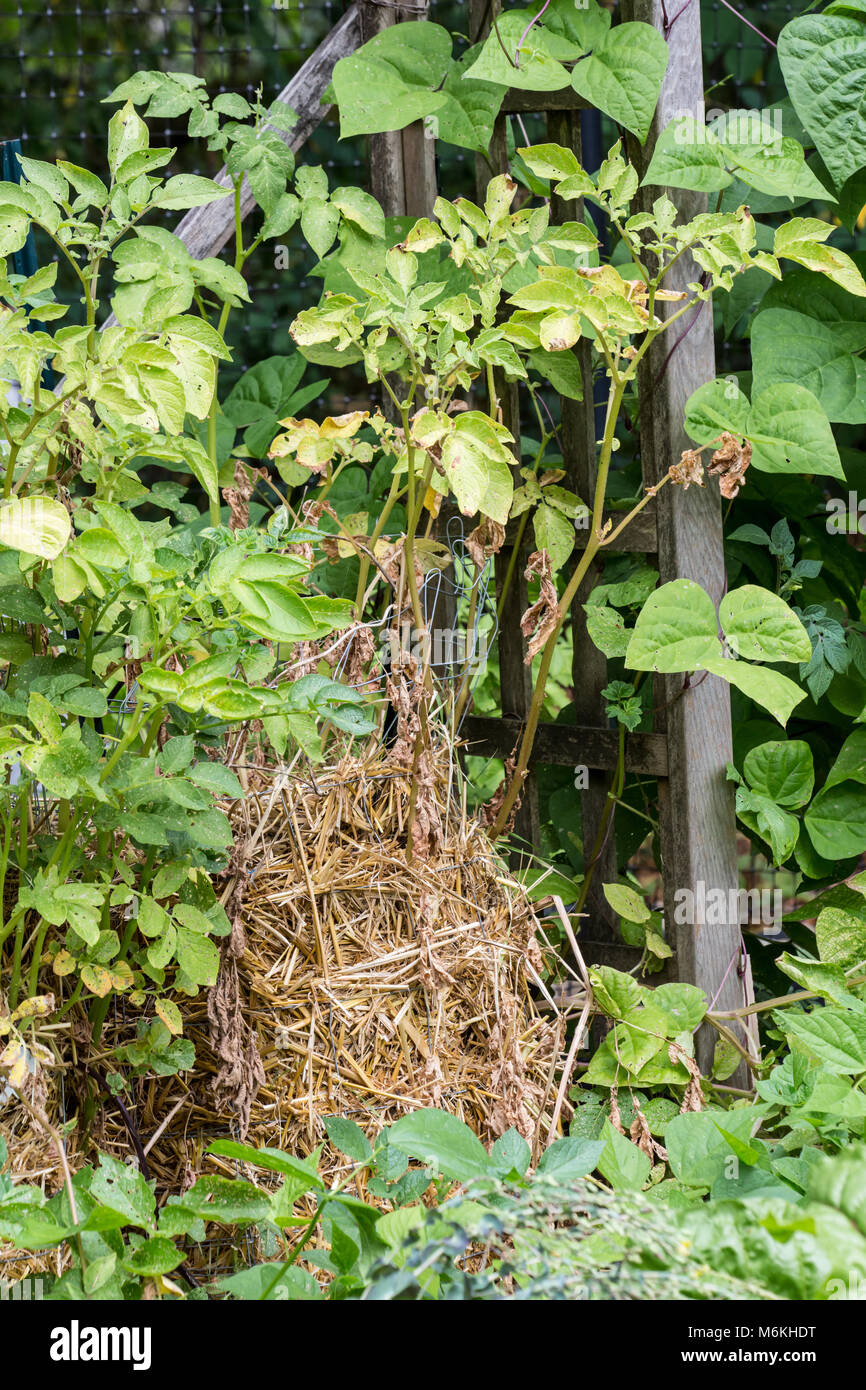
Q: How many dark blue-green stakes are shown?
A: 1